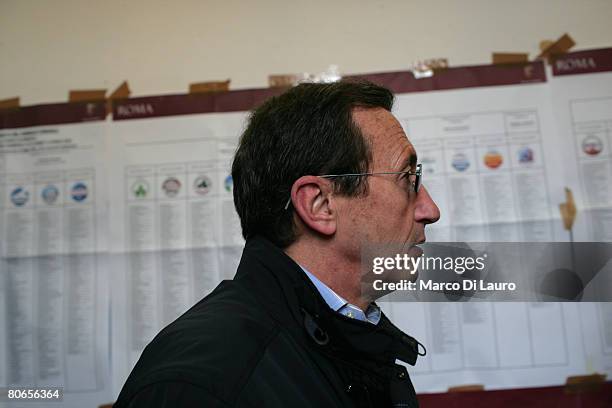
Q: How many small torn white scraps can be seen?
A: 2